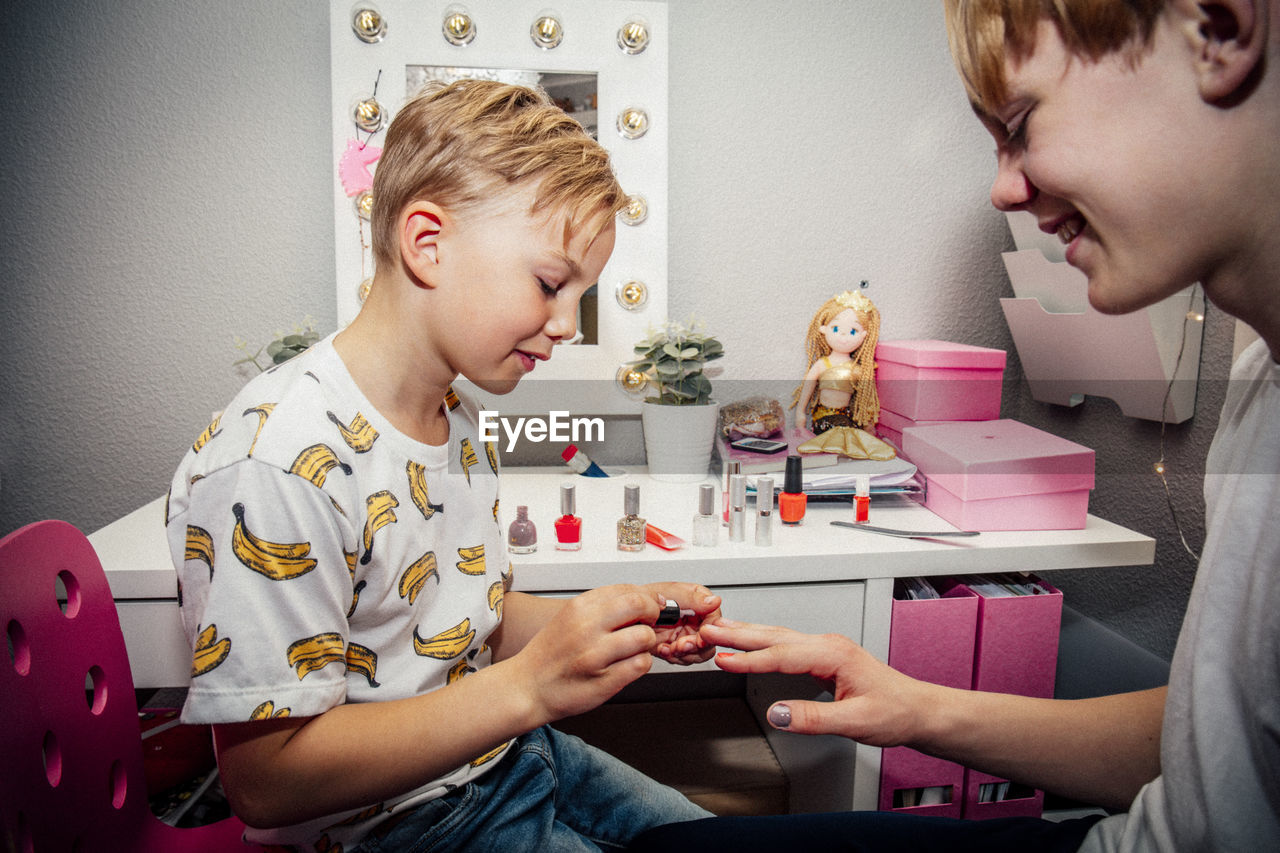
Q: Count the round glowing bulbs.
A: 11